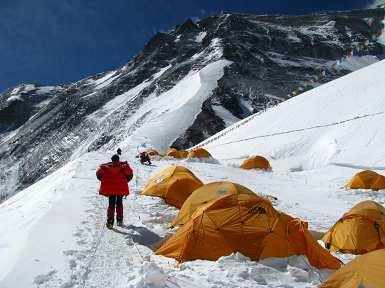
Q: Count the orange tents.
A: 10